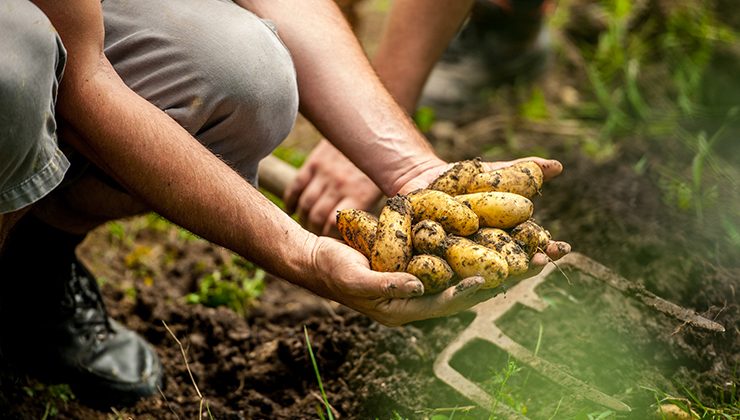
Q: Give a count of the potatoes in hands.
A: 11